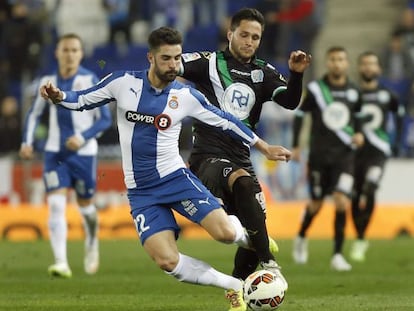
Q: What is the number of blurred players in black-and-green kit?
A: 2